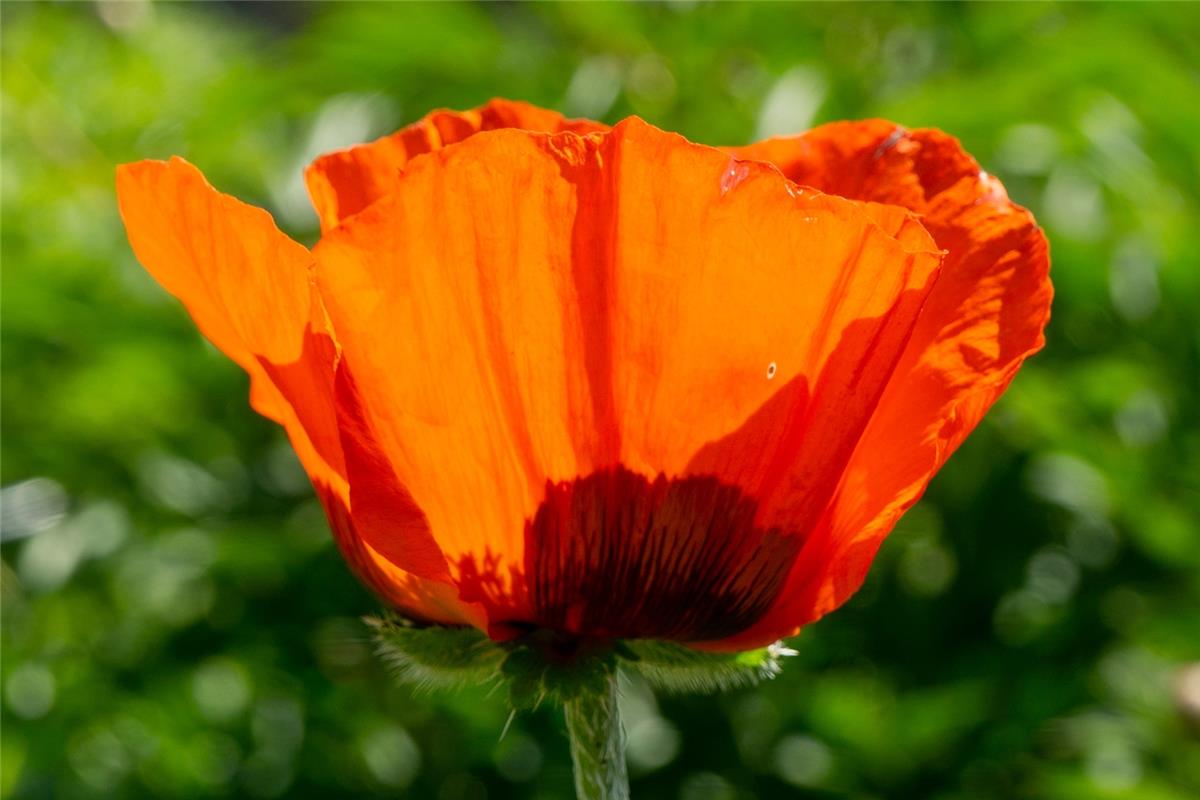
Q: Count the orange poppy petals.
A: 4